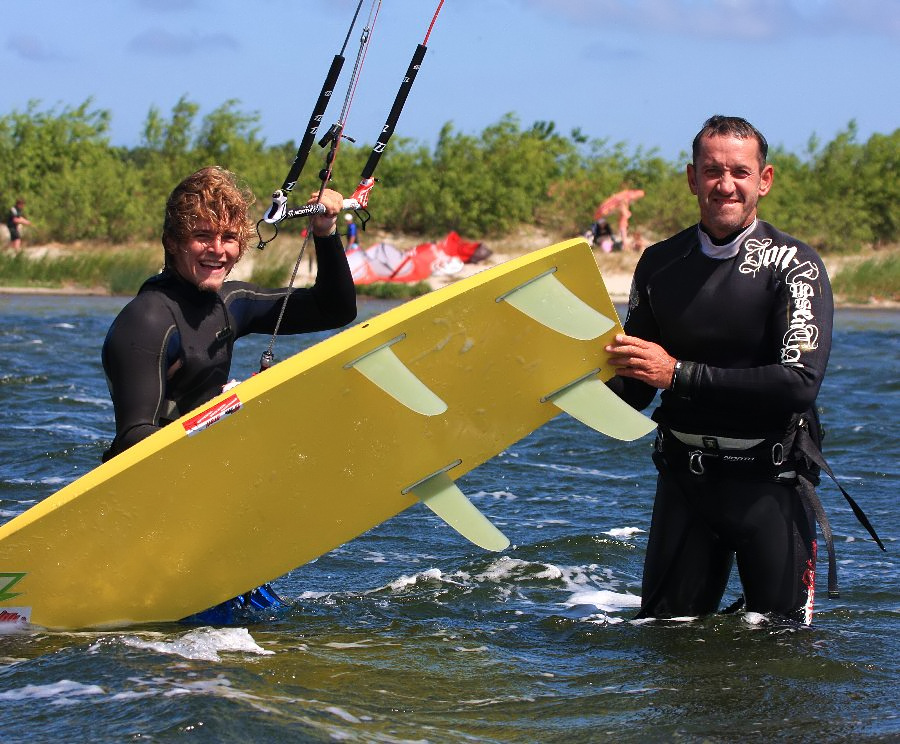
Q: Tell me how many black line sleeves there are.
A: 2